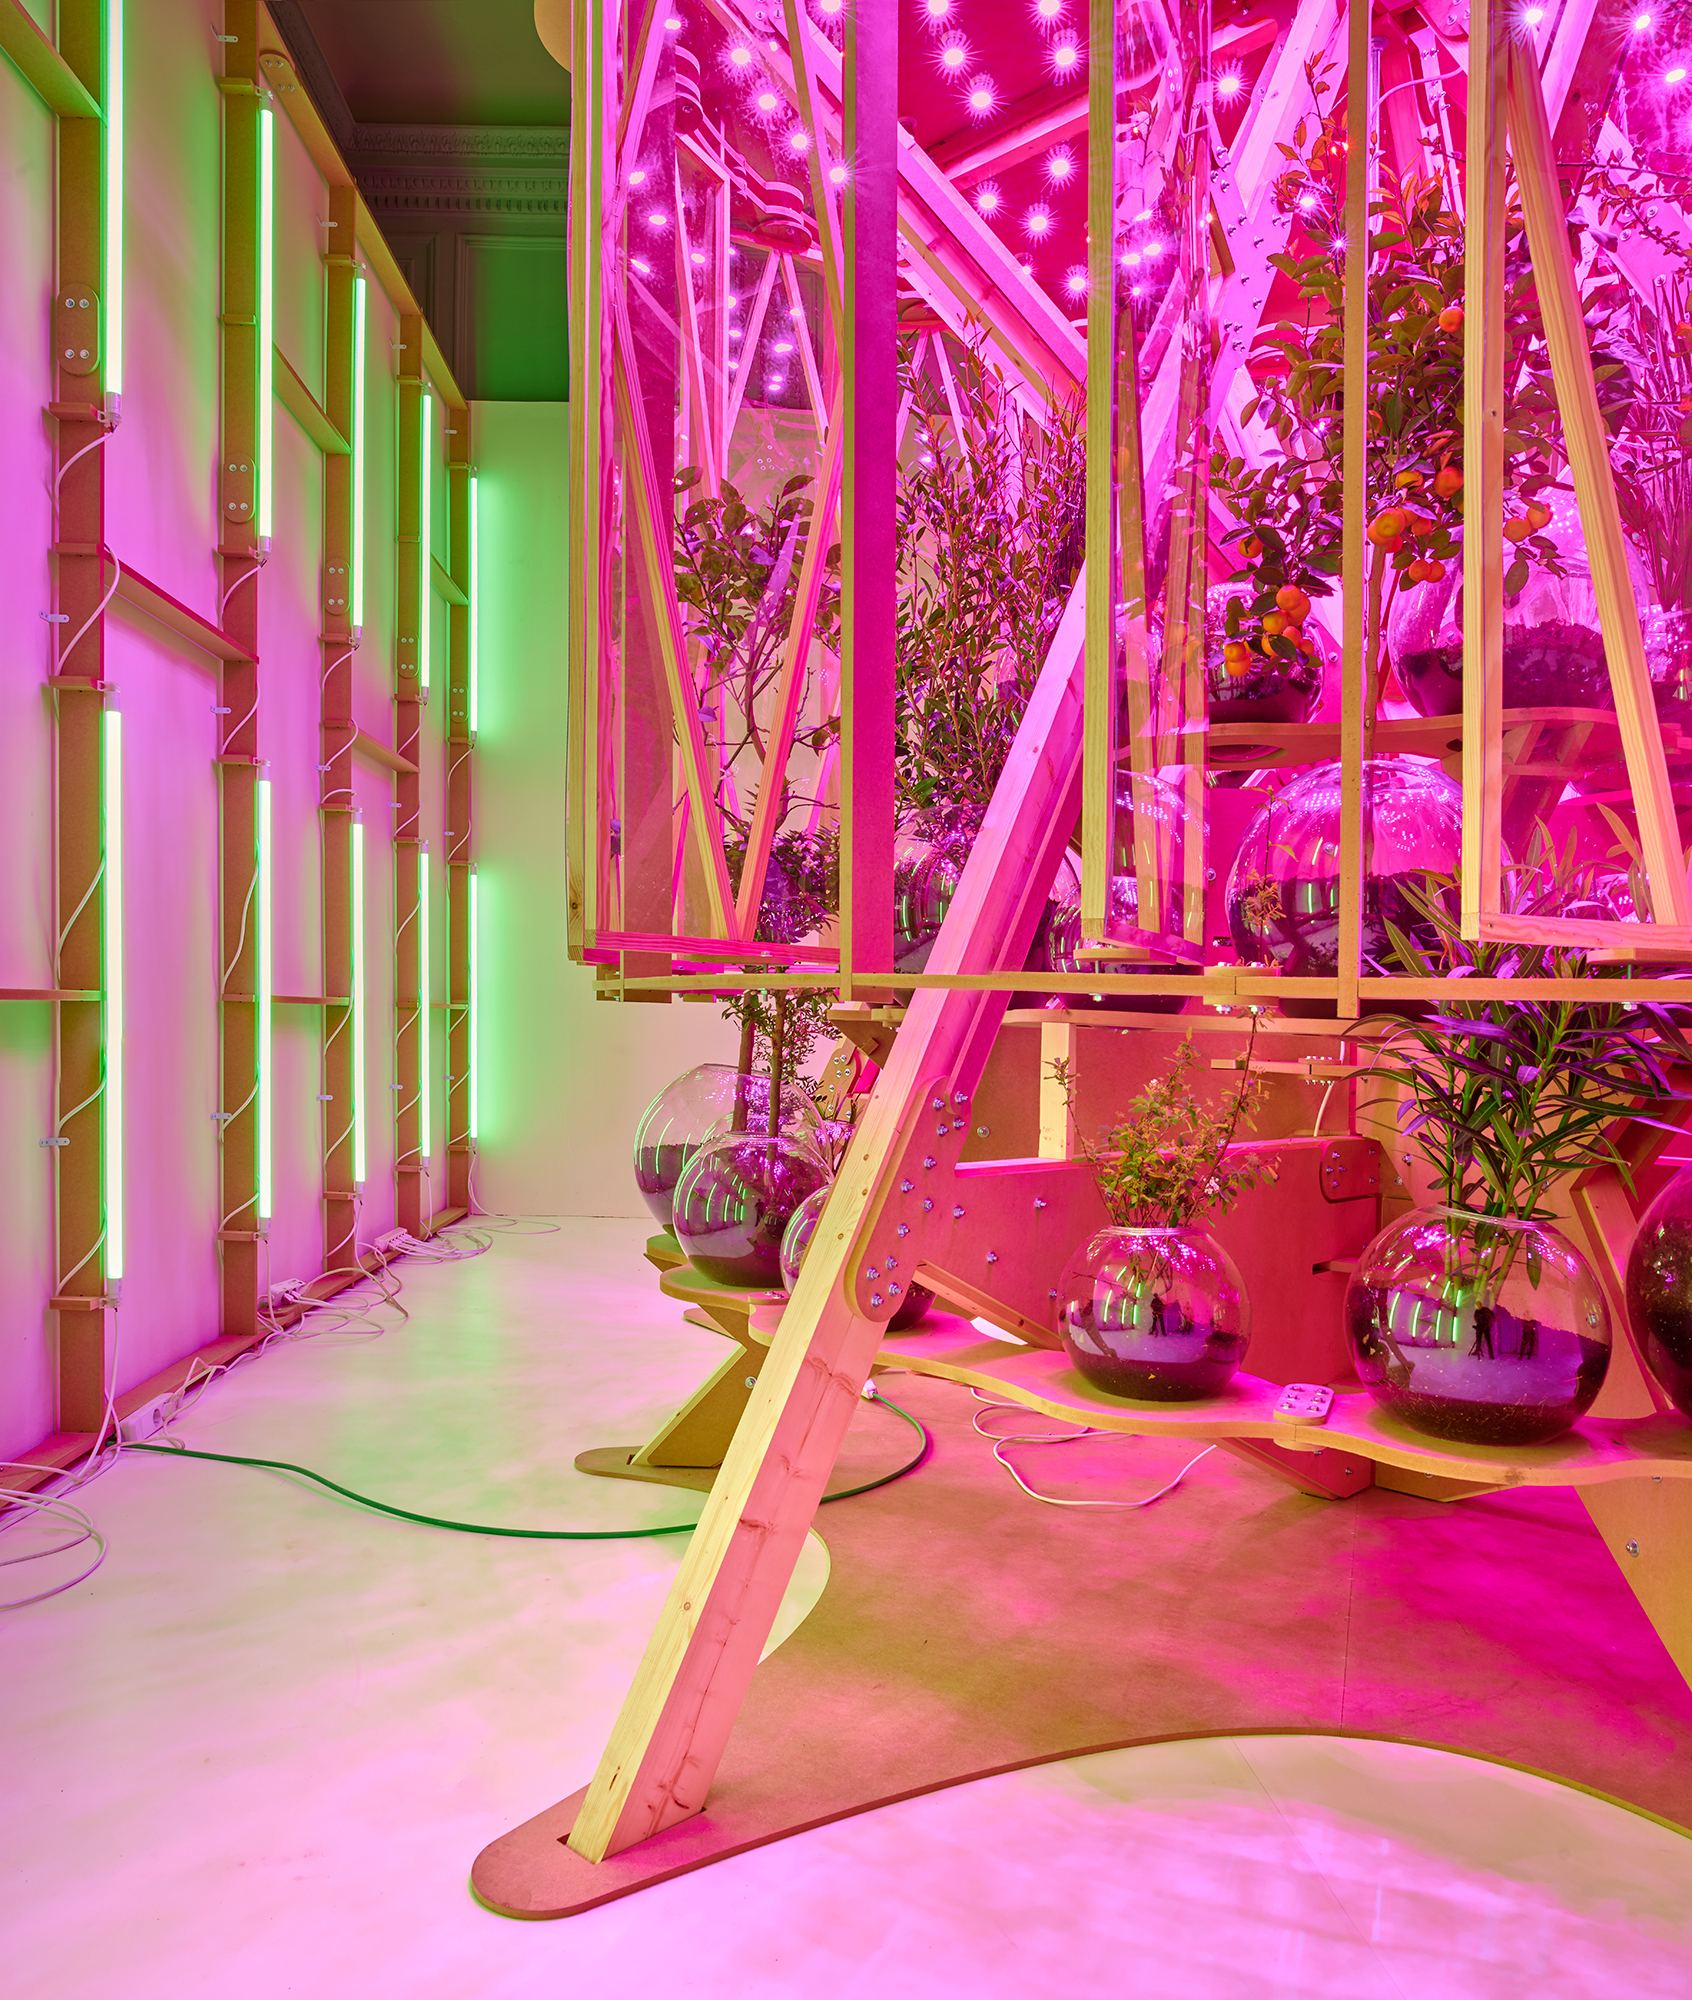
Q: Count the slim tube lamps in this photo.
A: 10